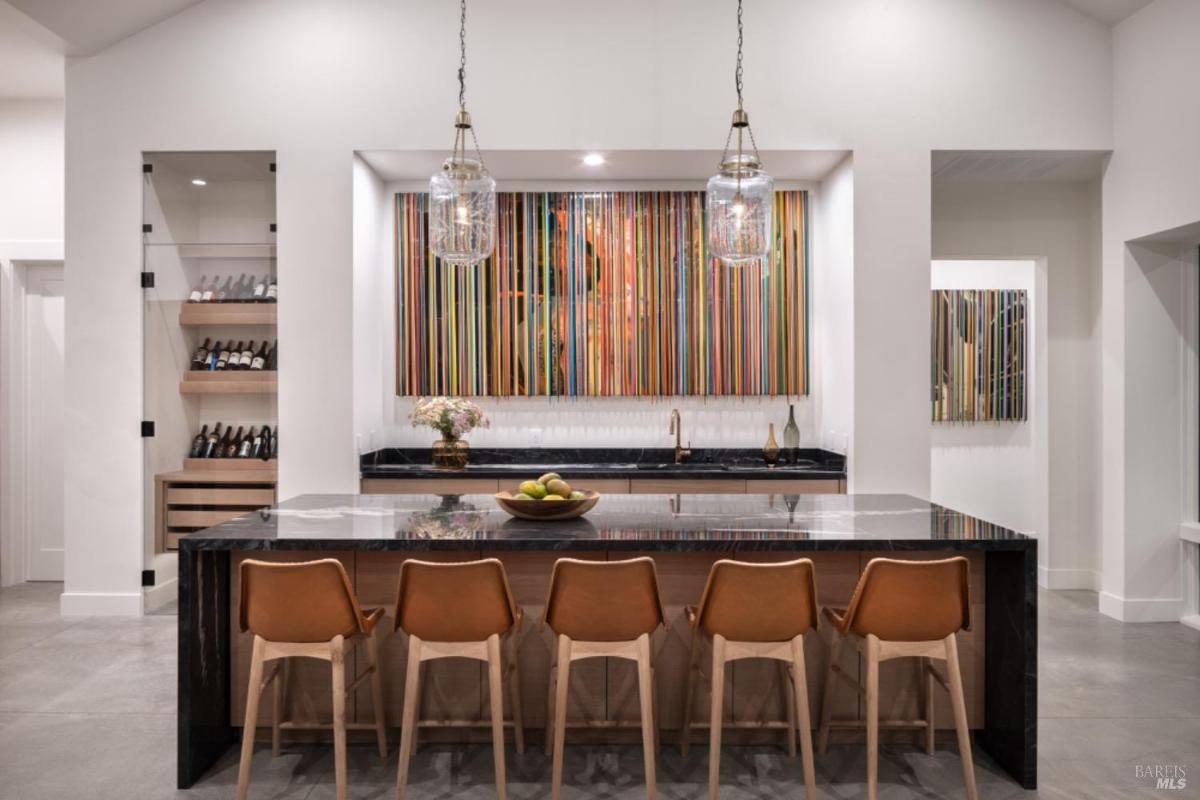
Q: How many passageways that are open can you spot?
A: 1